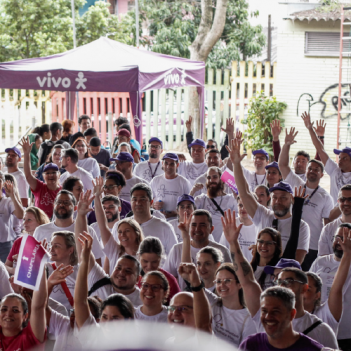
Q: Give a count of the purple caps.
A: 12